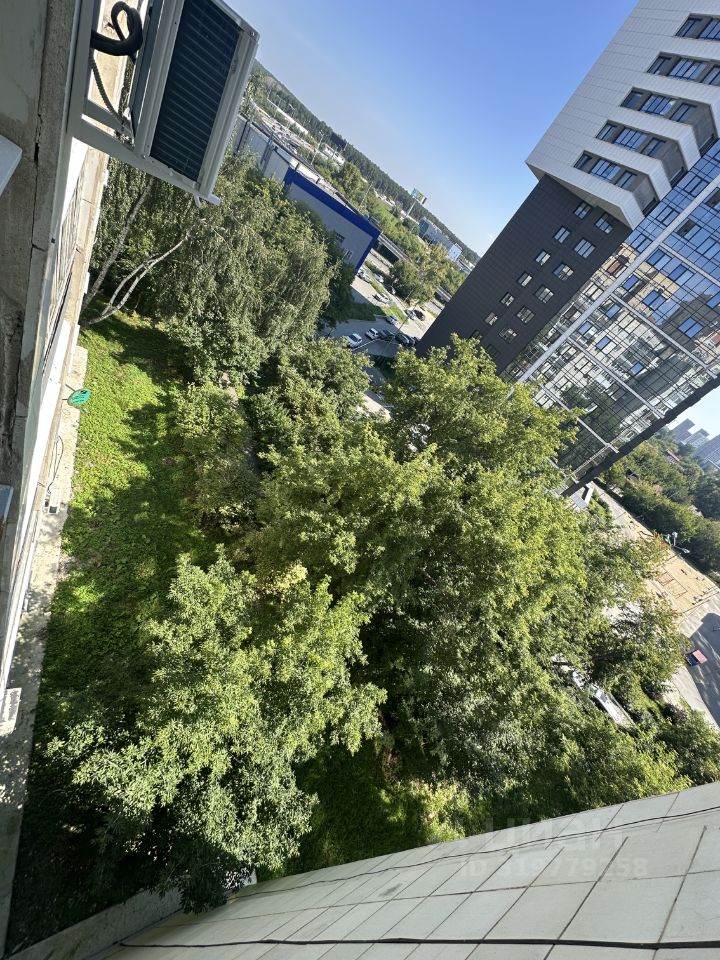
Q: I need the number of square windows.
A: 14